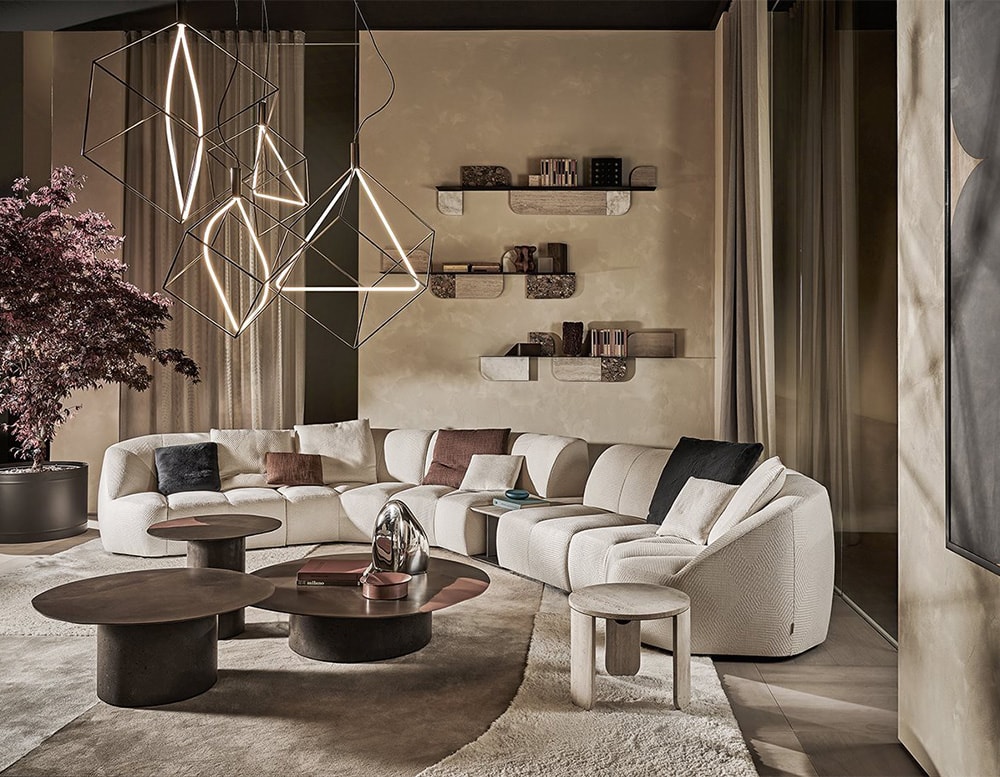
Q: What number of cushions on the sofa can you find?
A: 9